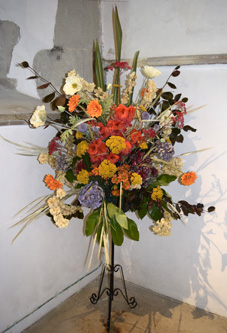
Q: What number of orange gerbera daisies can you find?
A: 4